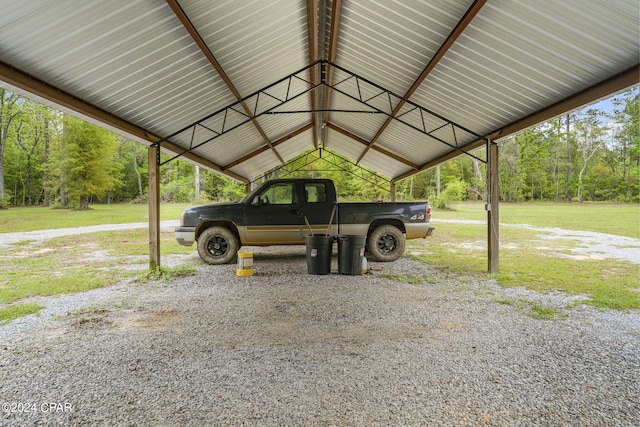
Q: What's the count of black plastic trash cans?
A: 2